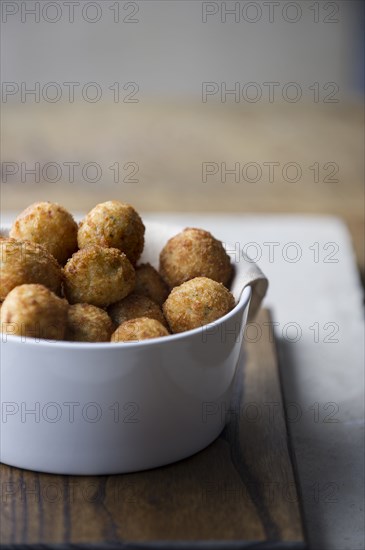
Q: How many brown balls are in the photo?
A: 11